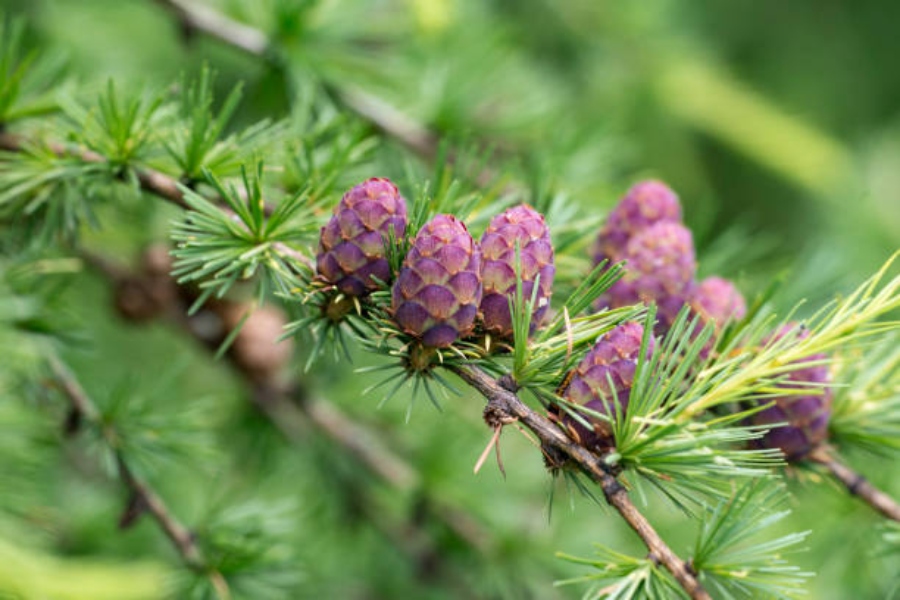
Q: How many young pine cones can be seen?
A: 8